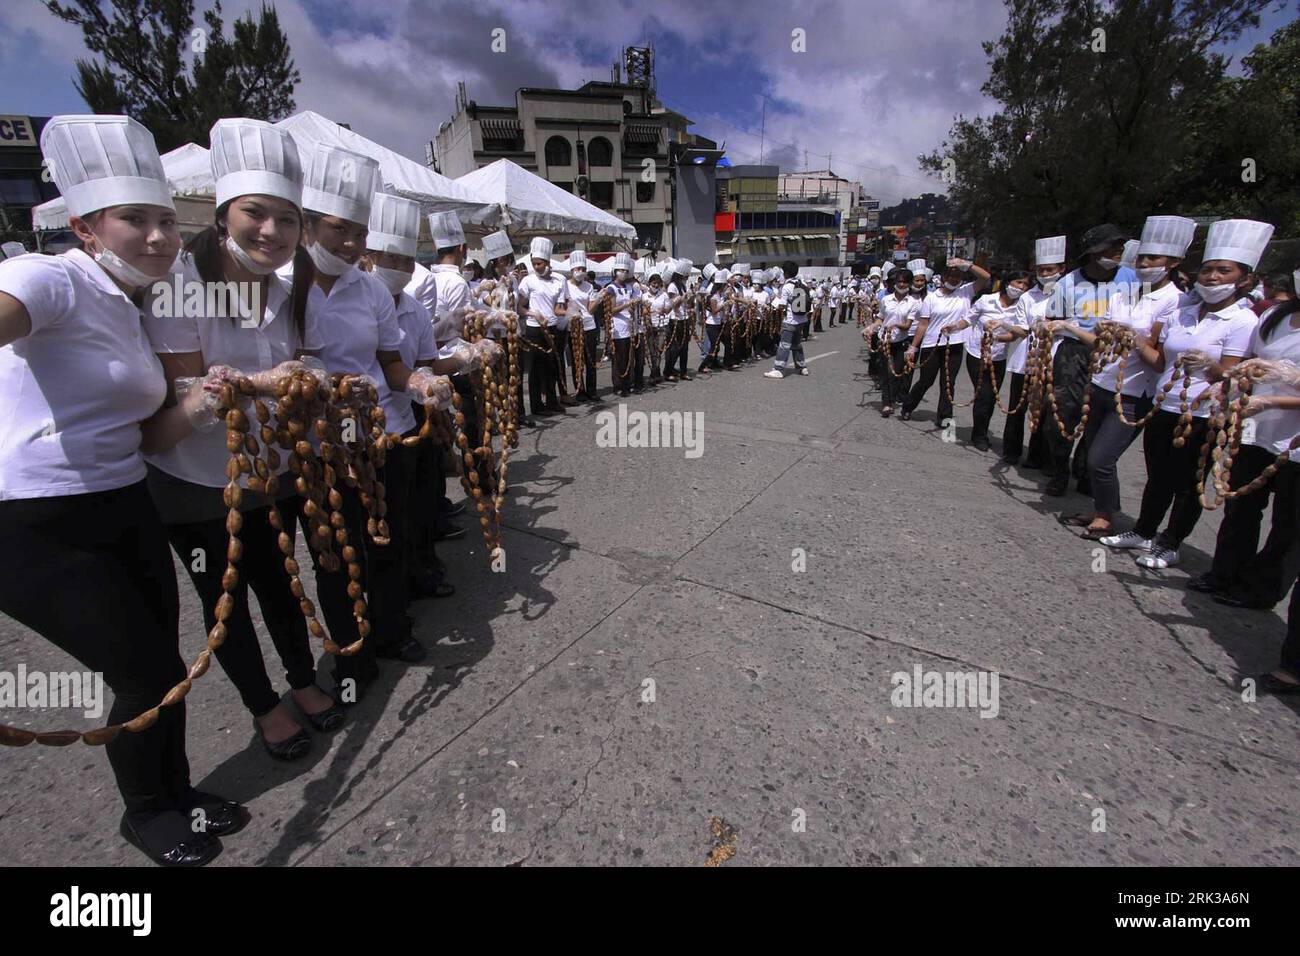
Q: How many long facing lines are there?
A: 2